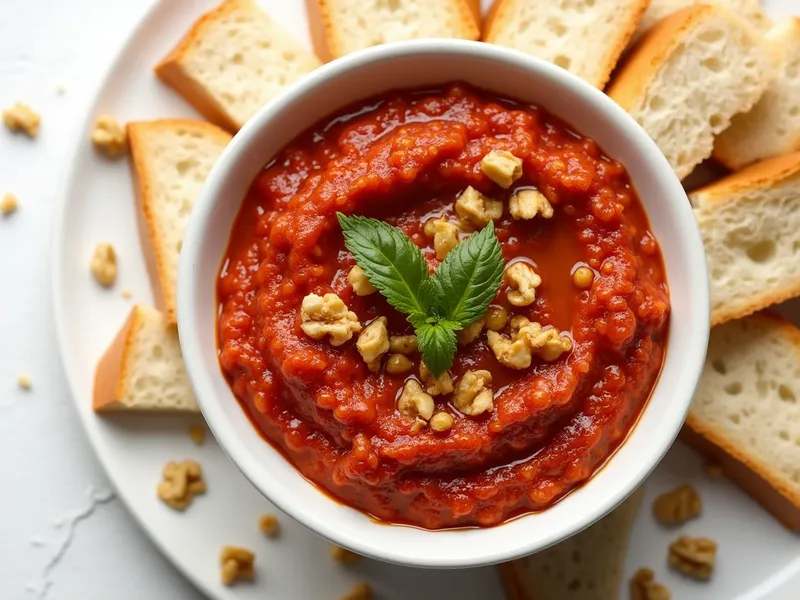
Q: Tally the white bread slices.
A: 11